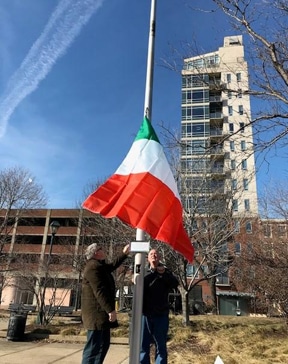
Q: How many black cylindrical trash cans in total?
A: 1